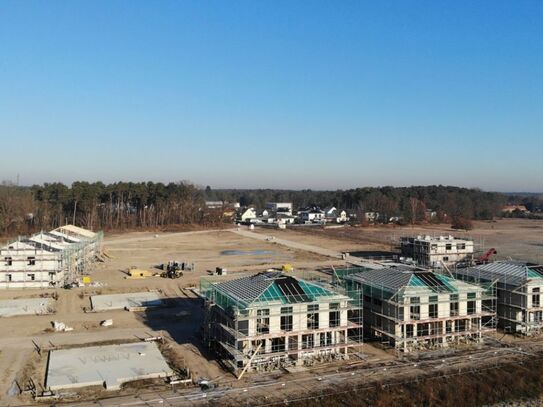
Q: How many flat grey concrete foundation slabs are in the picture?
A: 3